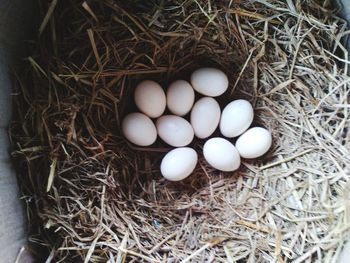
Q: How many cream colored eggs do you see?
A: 10